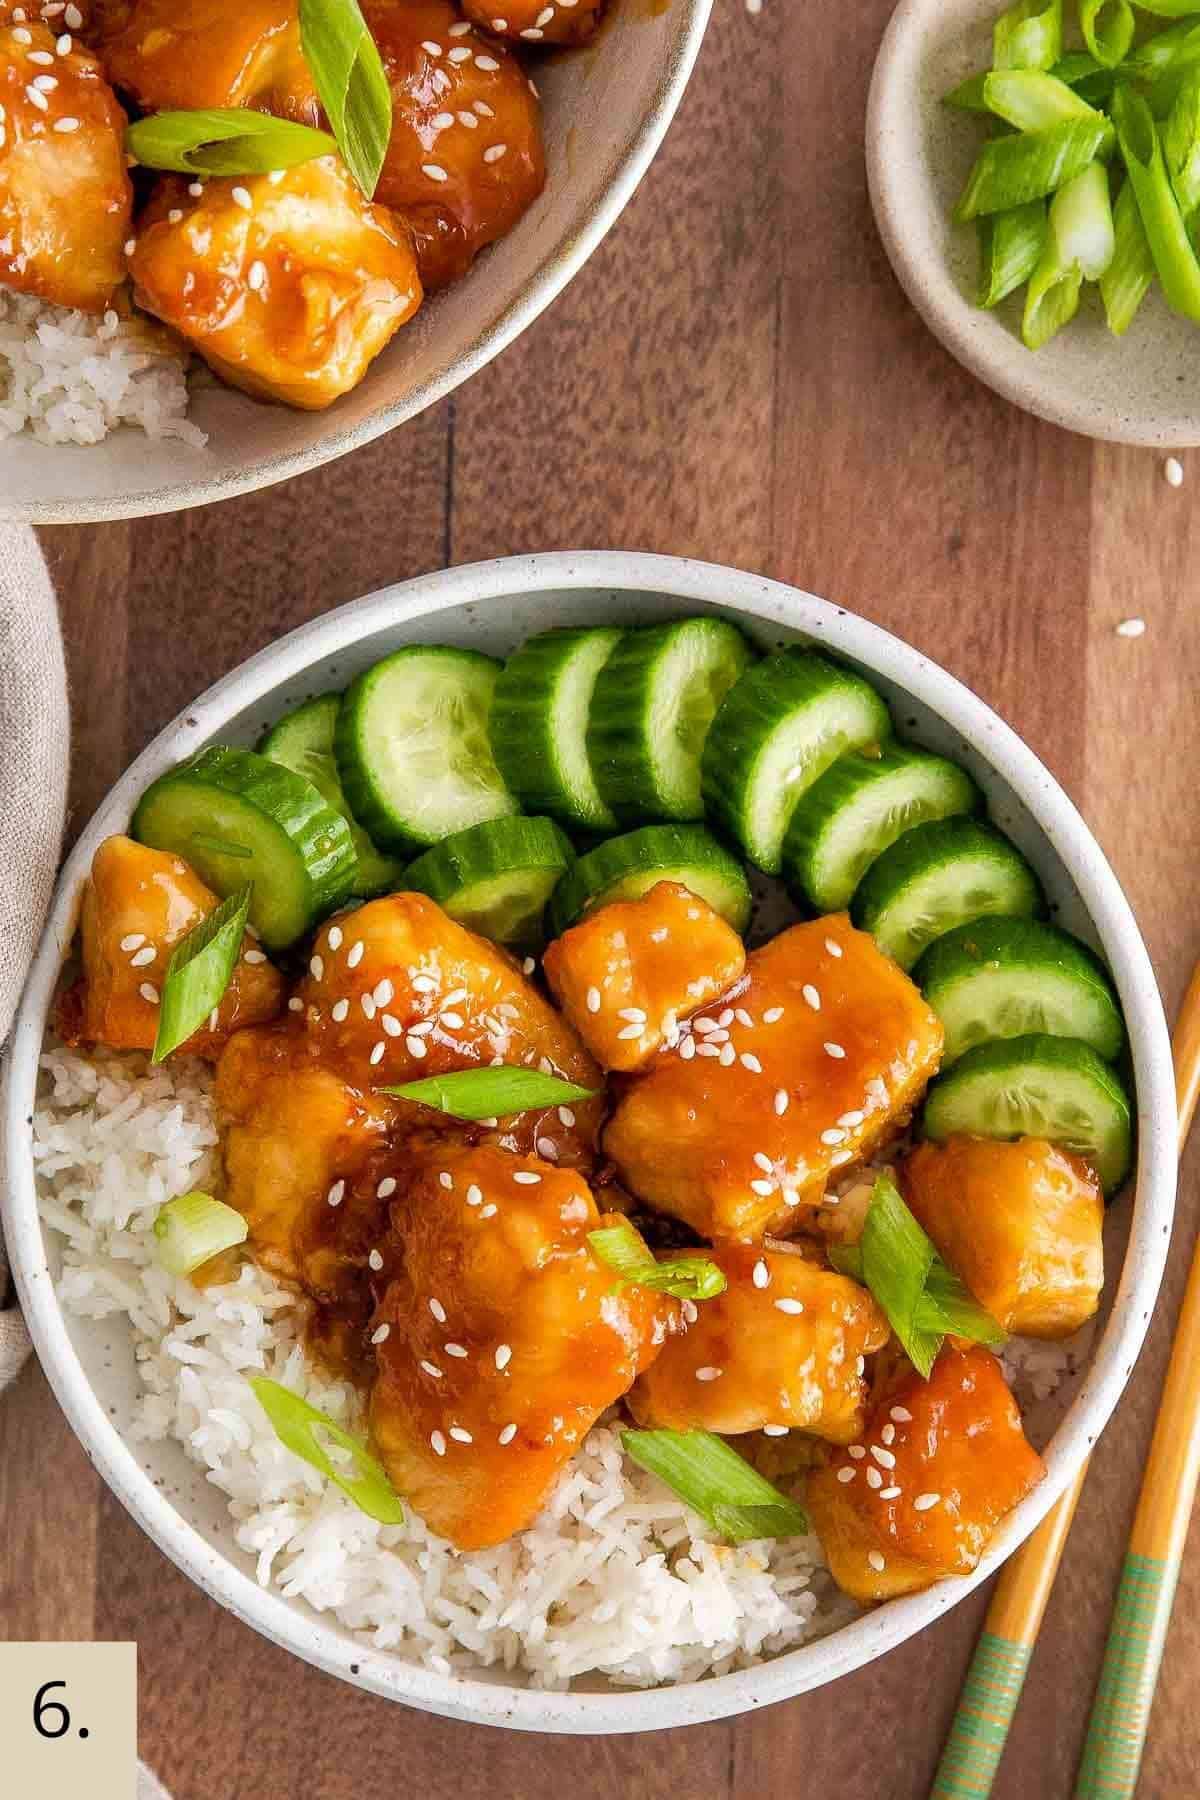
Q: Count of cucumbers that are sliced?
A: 12